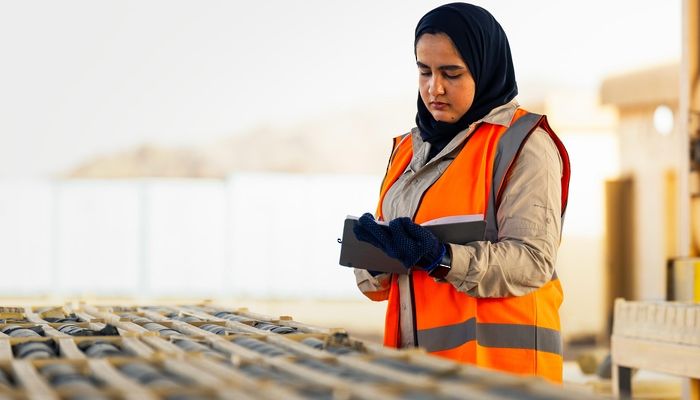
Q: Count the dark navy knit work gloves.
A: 2